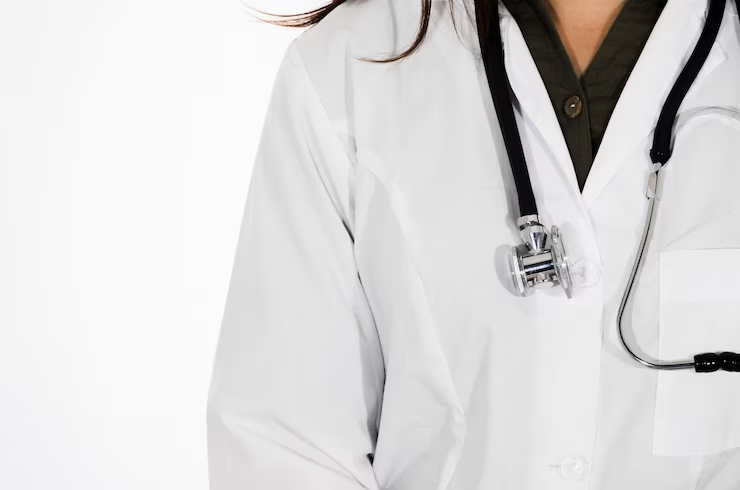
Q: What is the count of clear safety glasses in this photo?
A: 0